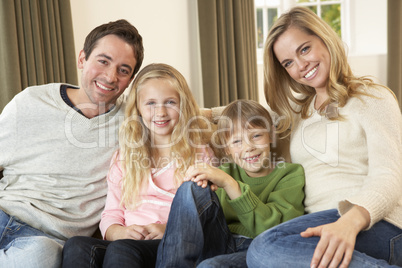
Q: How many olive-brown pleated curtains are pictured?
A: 3